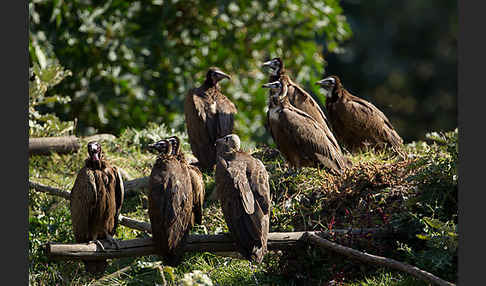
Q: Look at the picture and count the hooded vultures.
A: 8